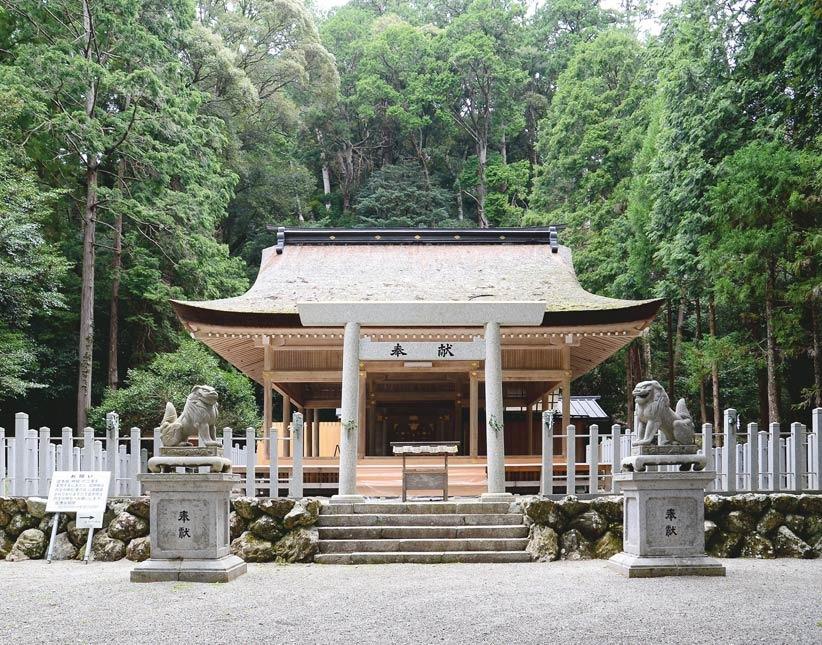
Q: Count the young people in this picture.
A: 0